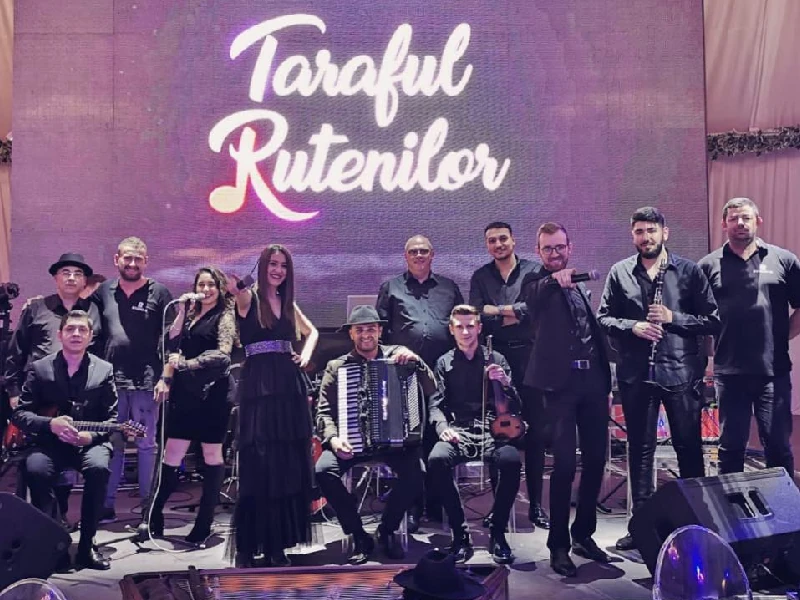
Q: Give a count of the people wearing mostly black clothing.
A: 12